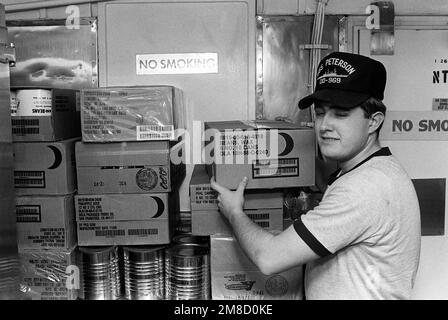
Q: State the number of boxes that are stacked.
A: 10